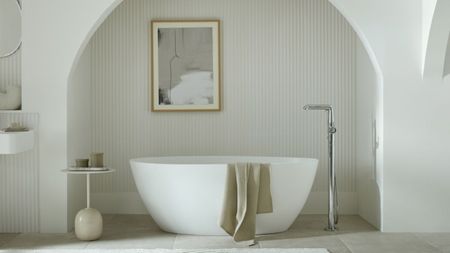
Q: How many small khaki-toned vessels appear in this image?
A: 2